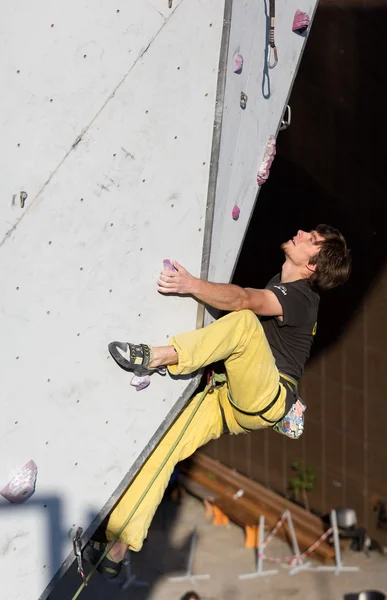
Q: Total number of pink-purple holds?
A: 7